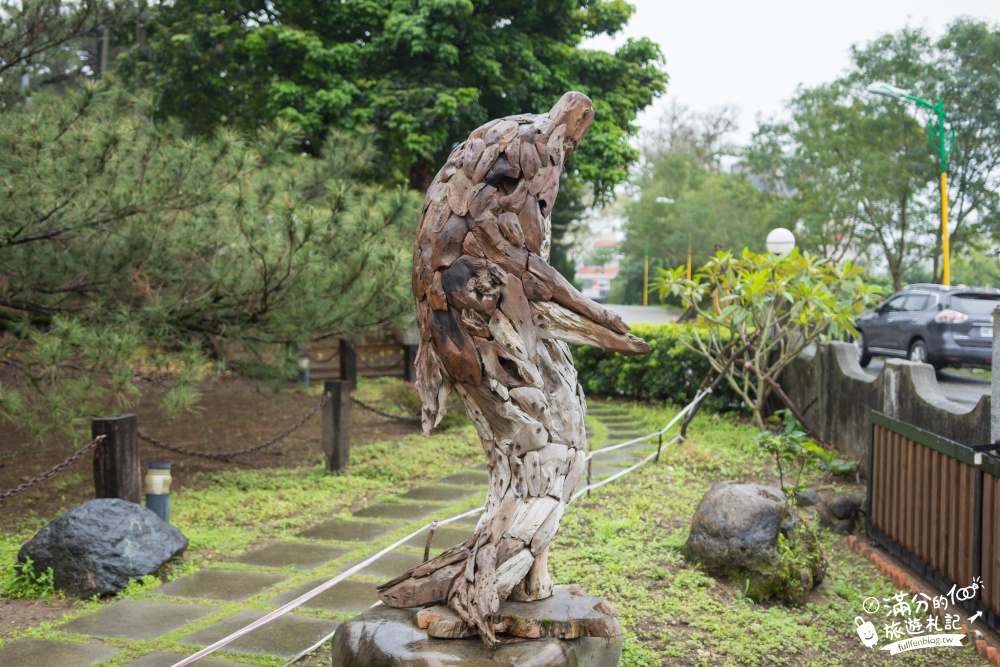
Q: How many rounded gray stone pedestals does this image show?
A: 1